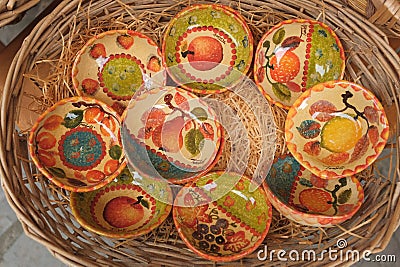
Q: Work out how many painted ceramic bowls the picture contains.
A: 9